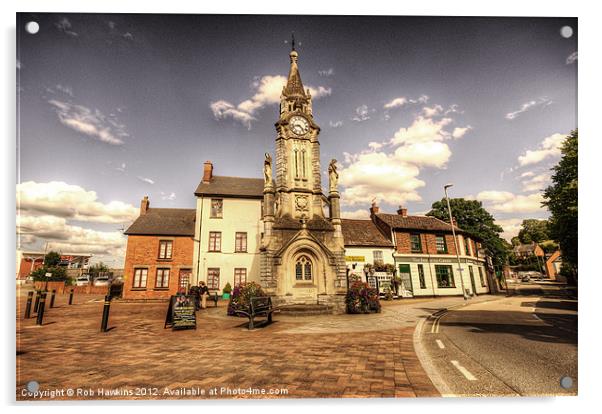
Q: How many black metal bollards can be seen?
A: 6